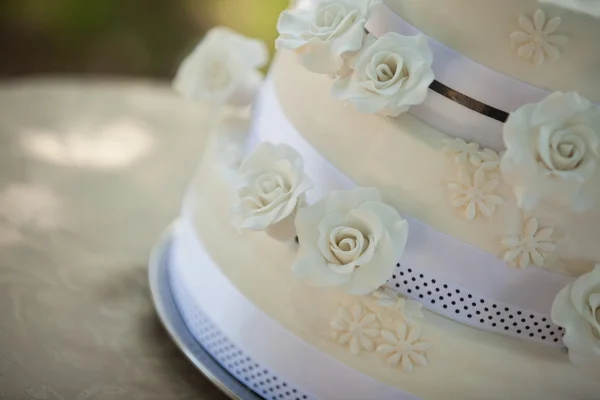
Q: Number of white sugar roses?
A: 7